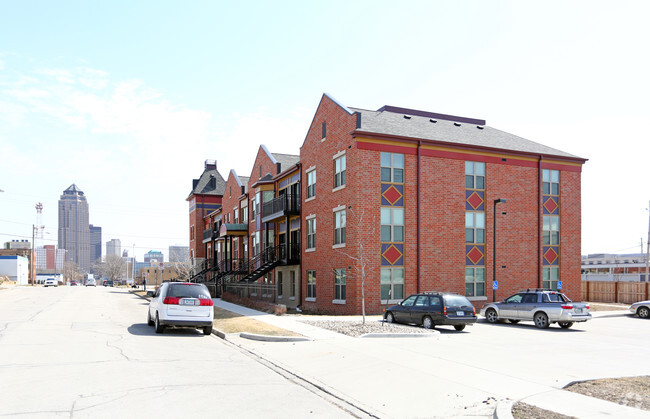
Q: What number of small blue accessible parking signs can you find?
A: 2